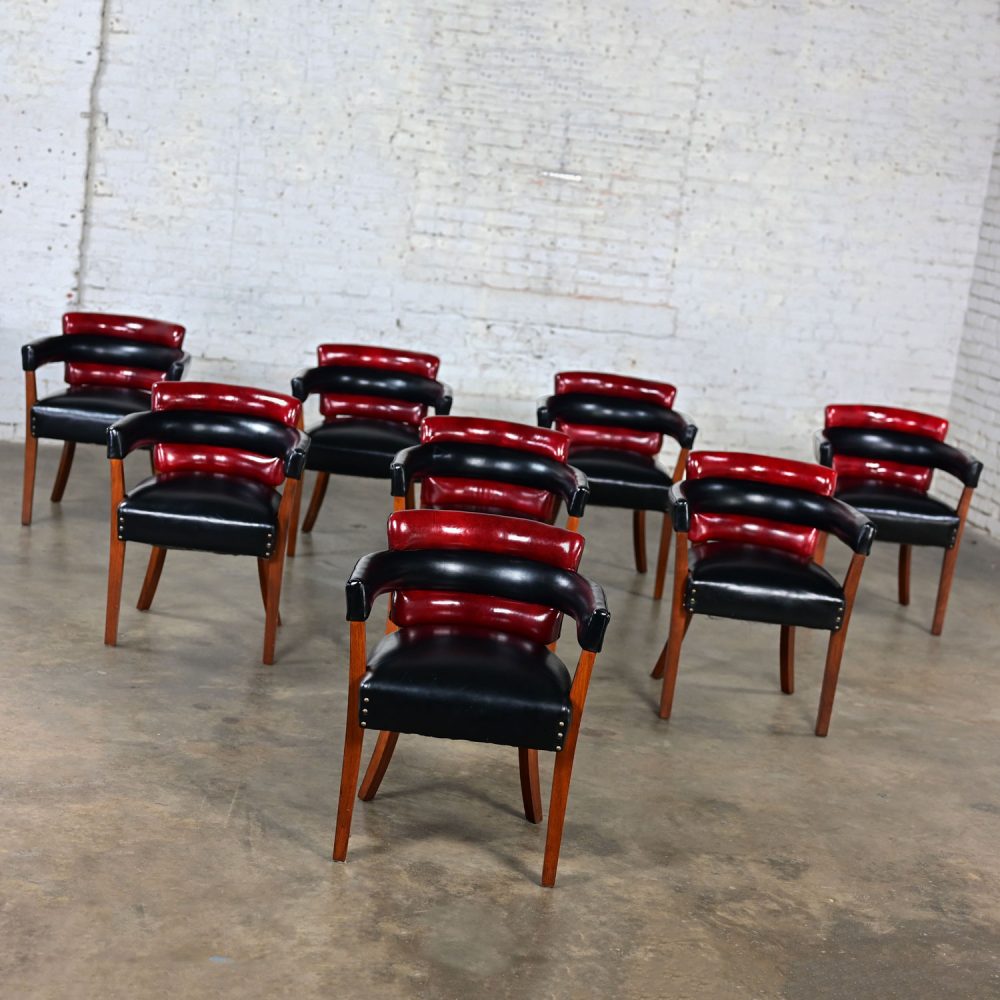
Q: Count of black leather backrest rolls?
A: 8